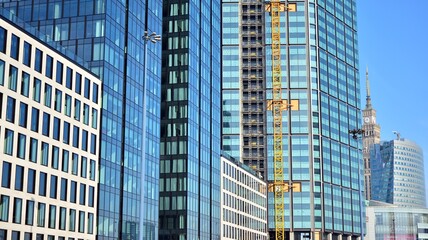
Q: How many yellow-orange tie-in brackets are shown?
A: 3